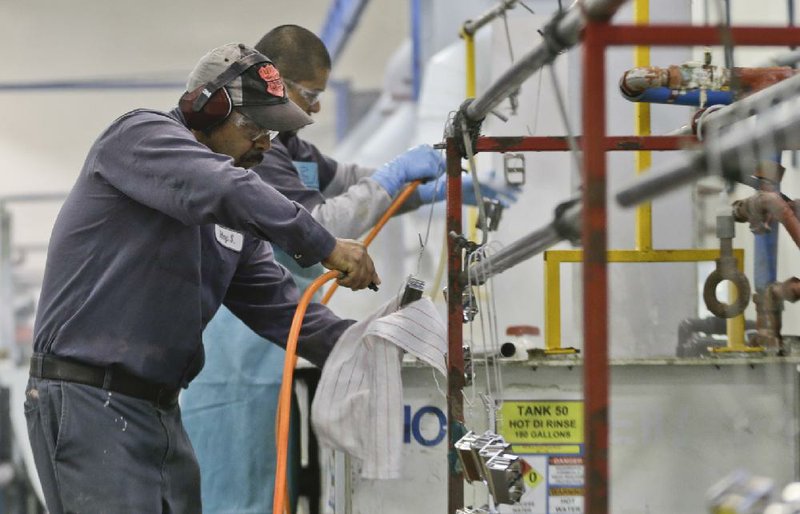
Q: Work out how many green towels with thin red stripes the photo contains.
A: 0